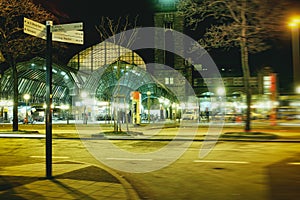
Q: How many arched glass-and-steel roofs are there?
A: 3